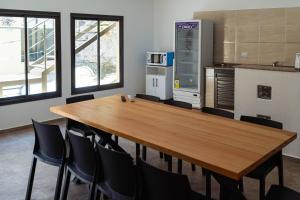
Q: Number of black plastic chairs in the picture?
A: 10